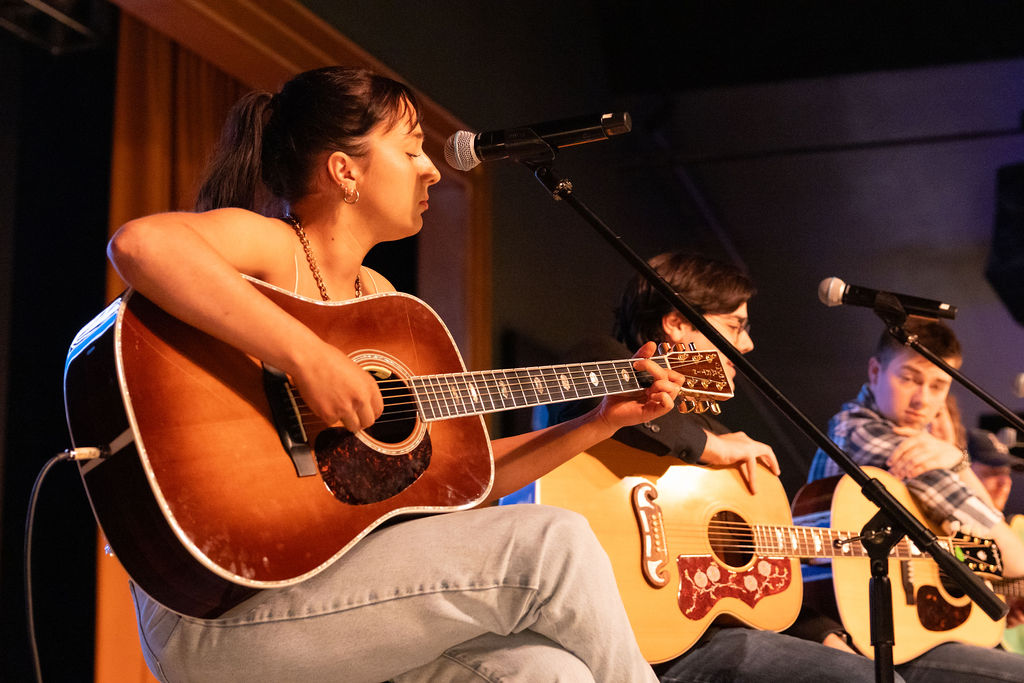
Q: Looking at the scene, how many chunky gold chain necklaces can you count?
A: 1